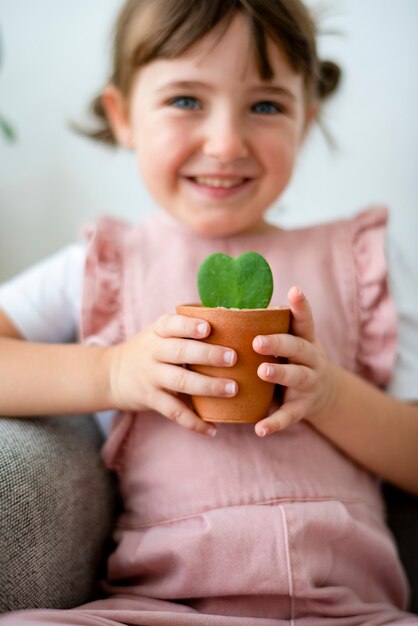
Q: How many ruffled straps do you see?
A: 2